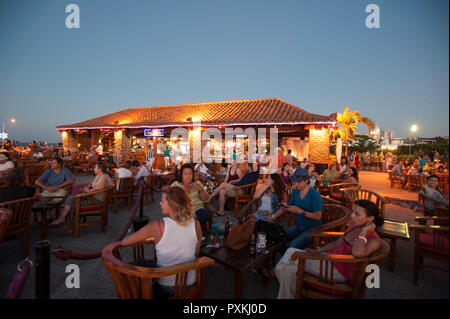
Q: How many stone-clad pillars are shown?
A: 4